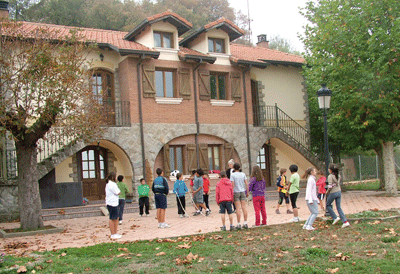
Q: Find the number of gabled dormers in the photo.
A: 2